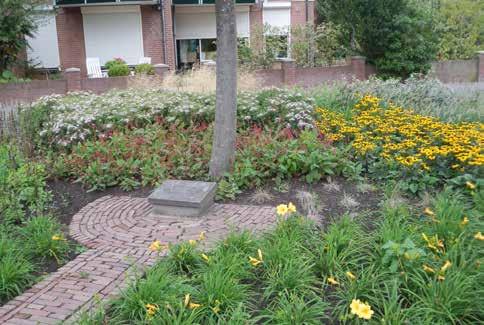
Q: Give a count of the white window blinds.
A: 4